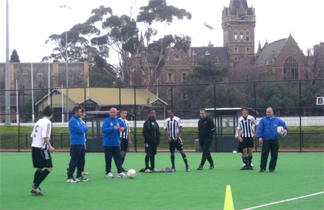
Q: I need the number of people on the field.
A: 10